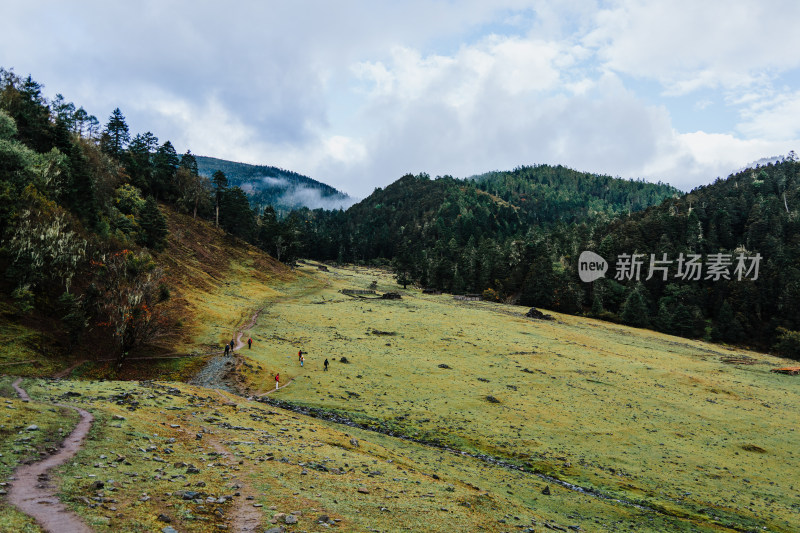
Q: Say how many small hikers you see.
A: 7